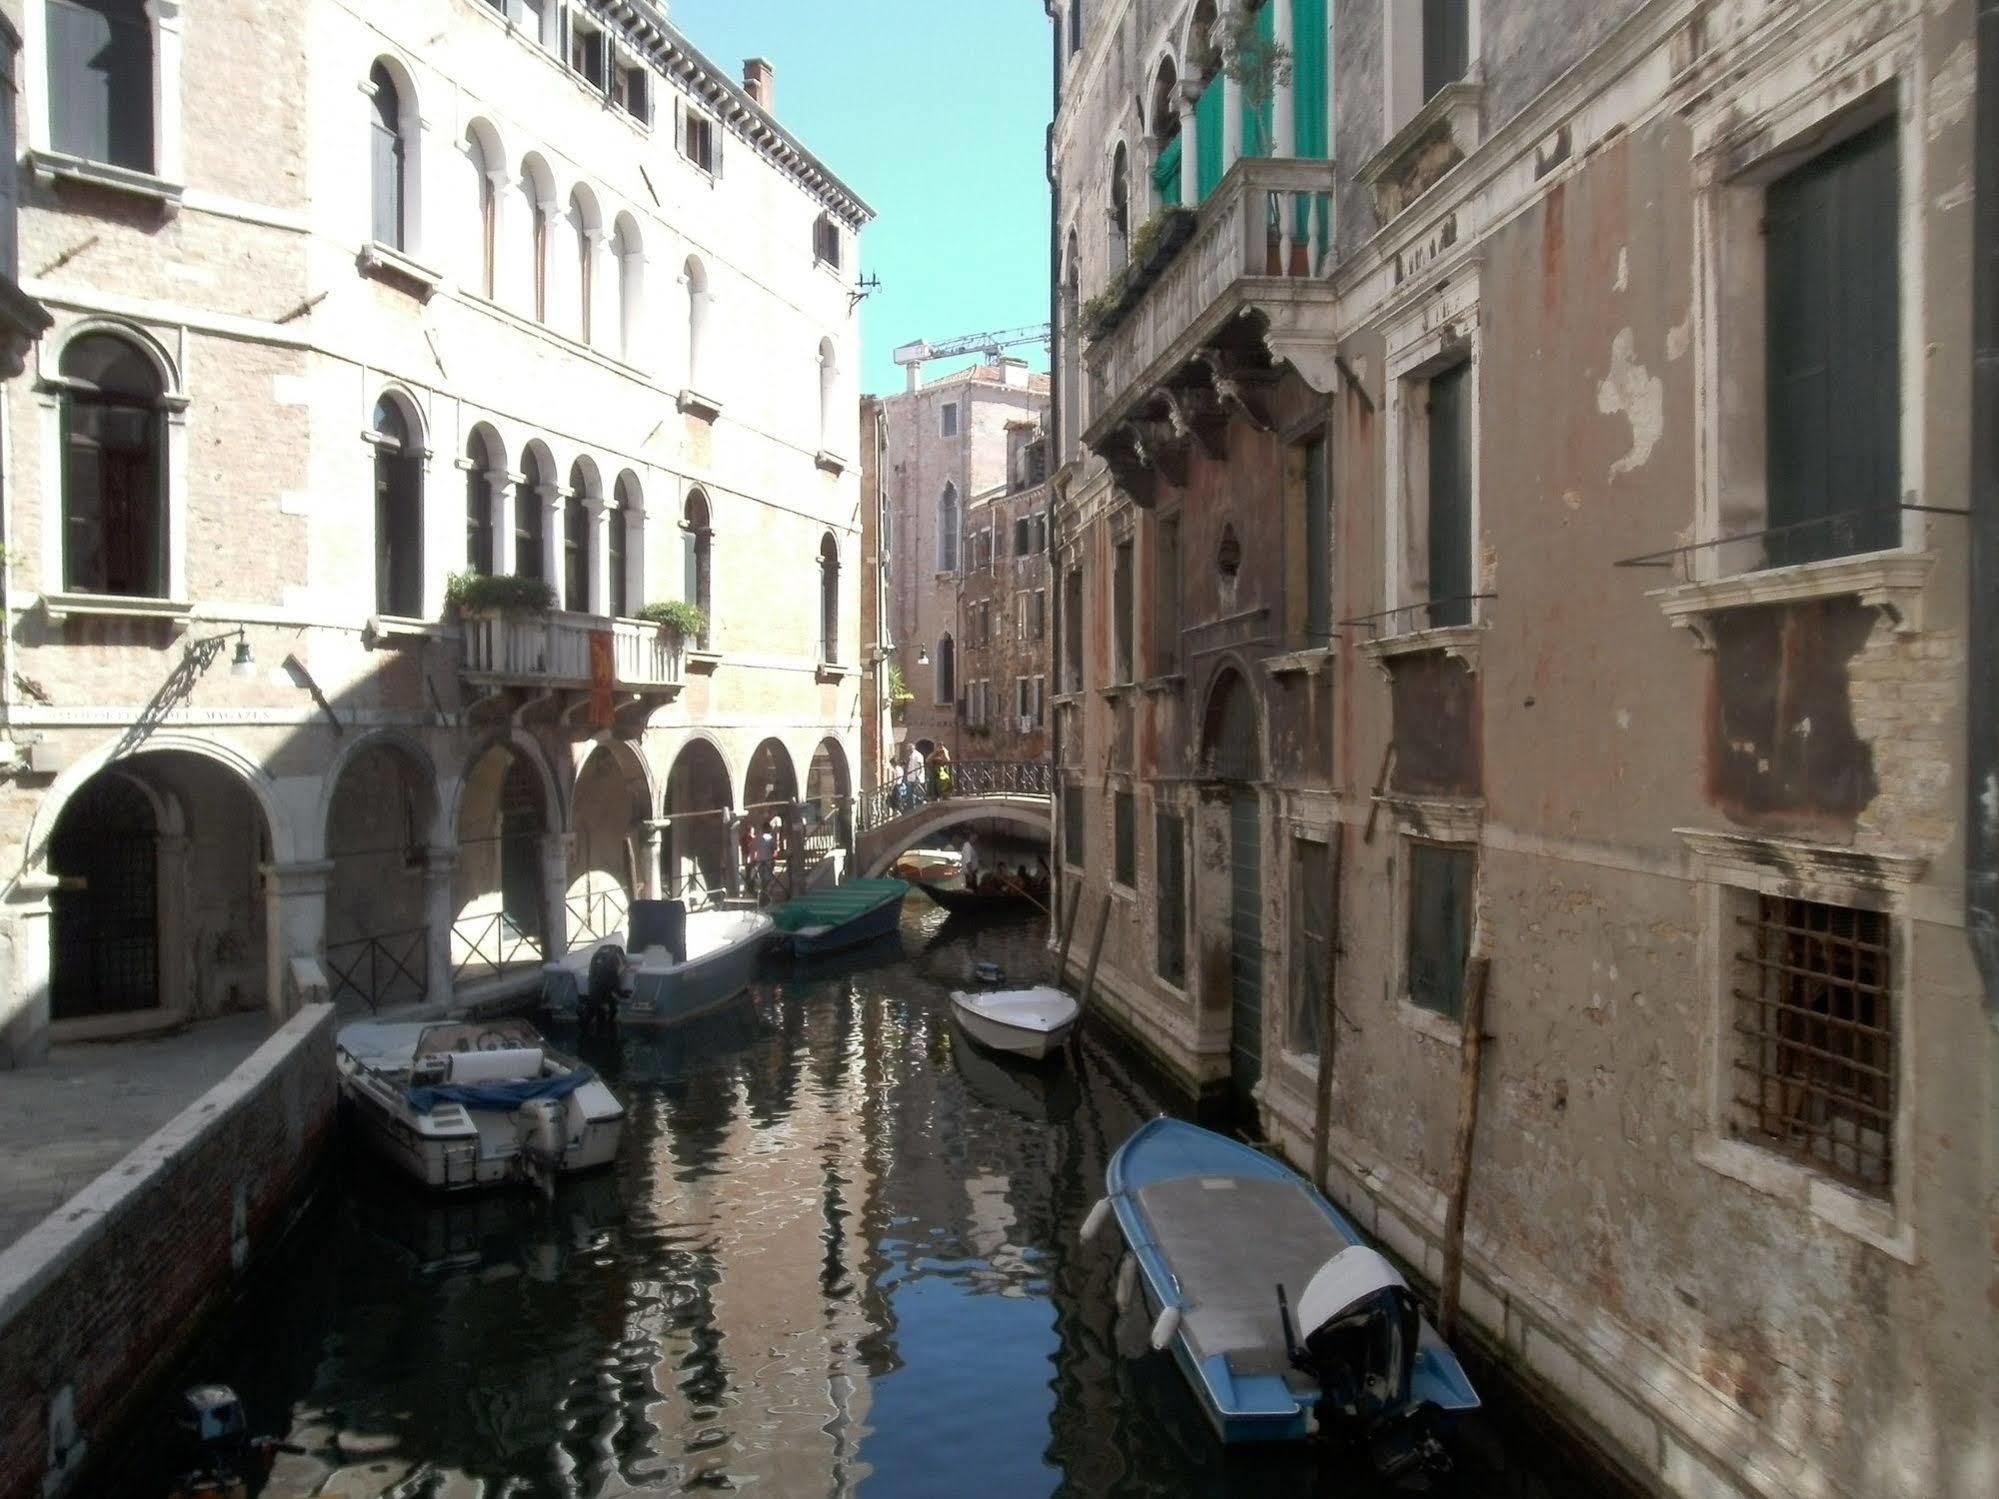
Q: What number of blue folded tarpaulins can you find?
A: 1